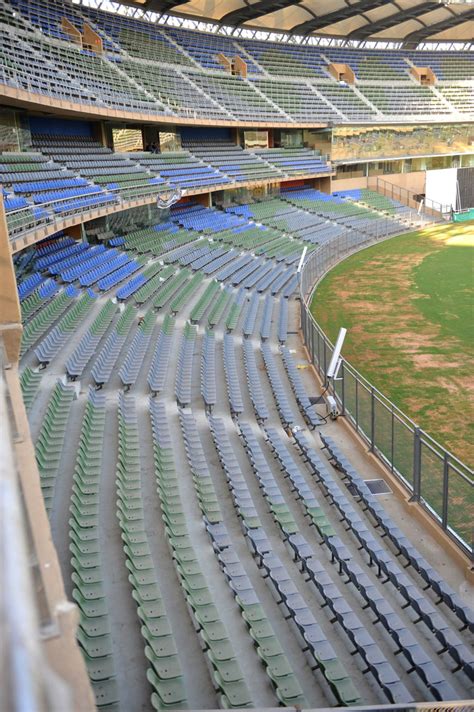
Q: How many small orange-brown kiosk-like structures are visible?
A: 4